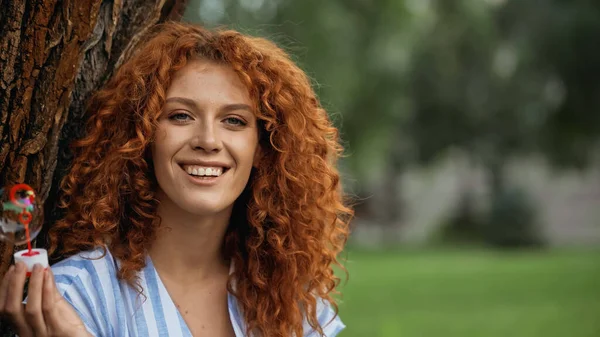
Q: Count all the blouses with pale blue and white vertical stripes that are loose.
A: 1